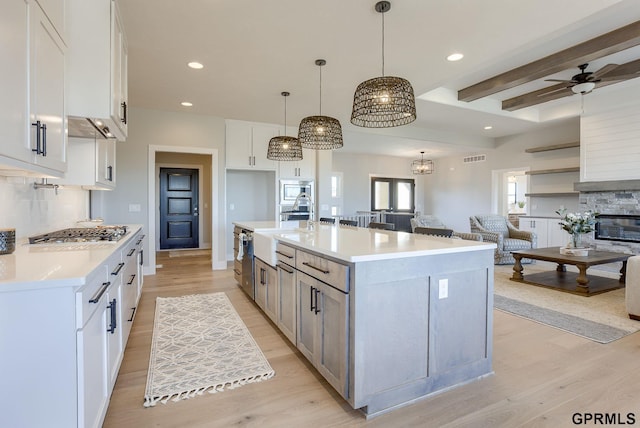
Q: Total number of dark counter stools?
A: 4